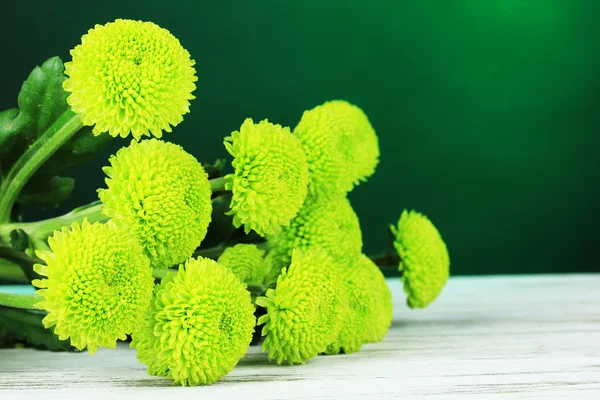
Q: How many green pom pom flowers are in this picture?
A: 12